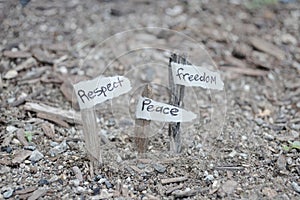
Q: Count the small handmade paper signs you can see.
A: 3